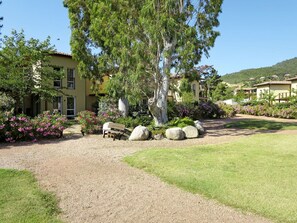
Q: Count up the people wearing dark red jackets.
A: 0